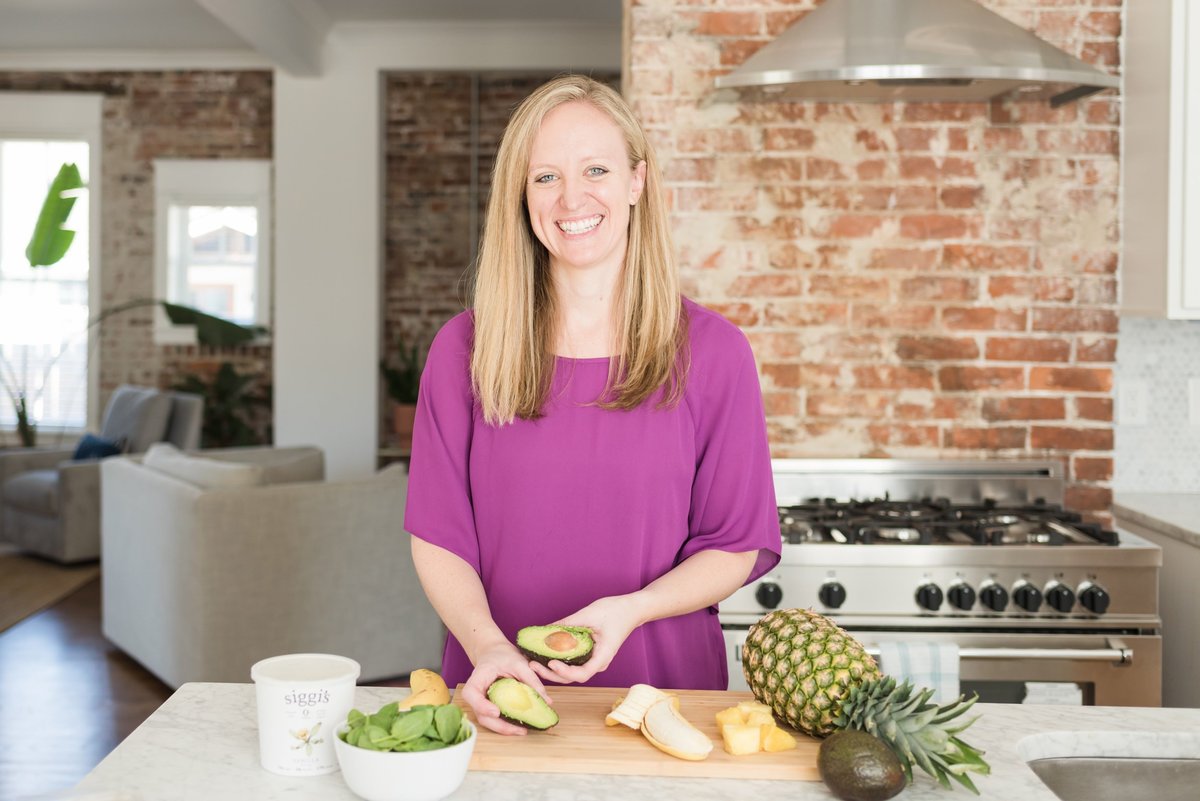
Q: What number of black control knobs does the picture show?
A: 8